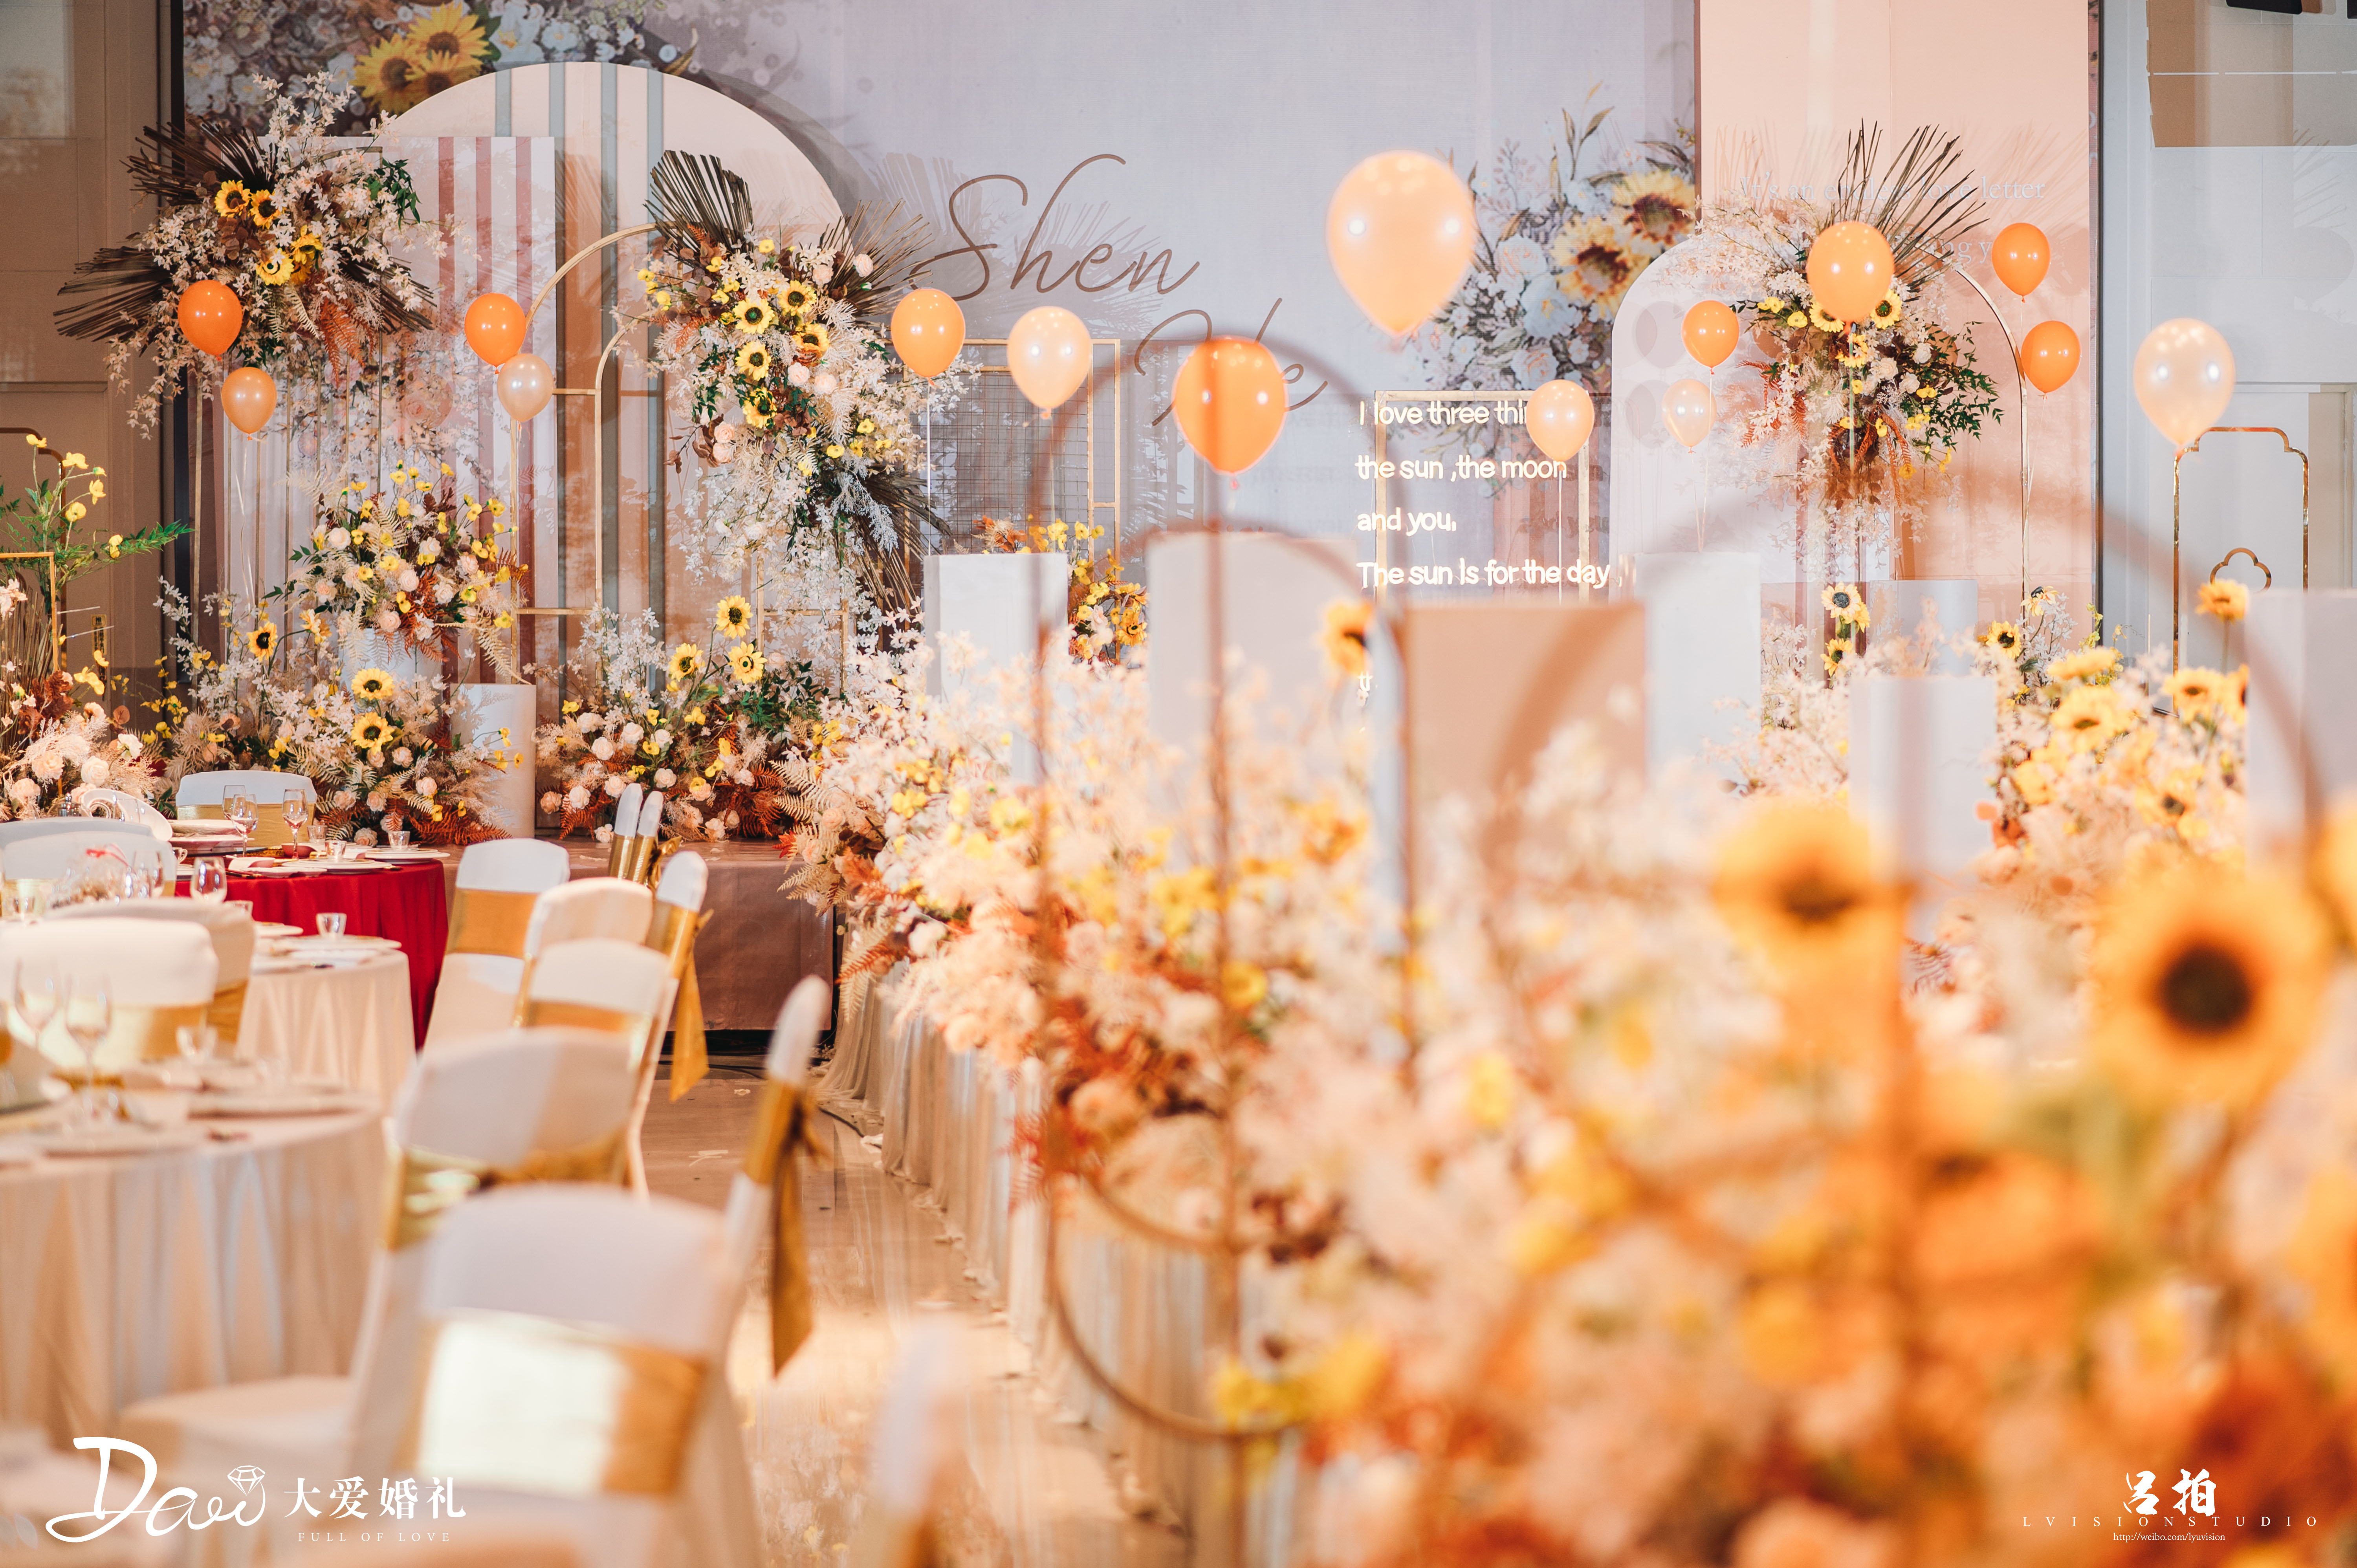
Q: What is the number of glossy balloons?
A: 15